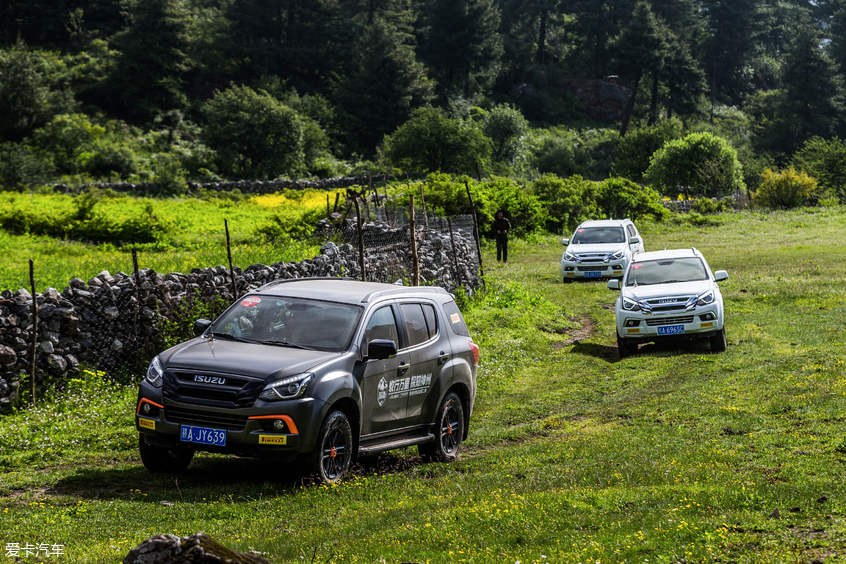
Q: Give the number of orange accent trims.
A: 2